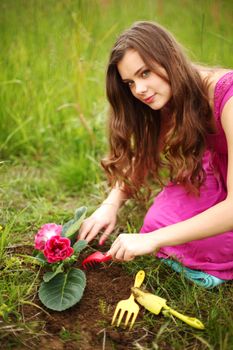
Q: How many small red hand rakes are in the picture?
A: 1